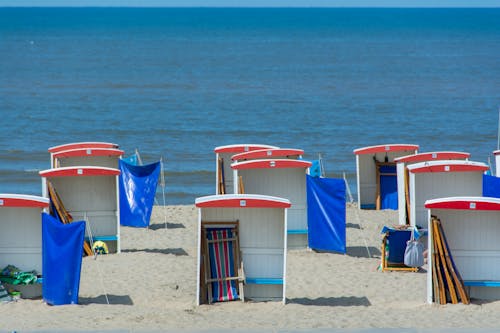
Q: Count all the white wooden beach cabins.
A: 13